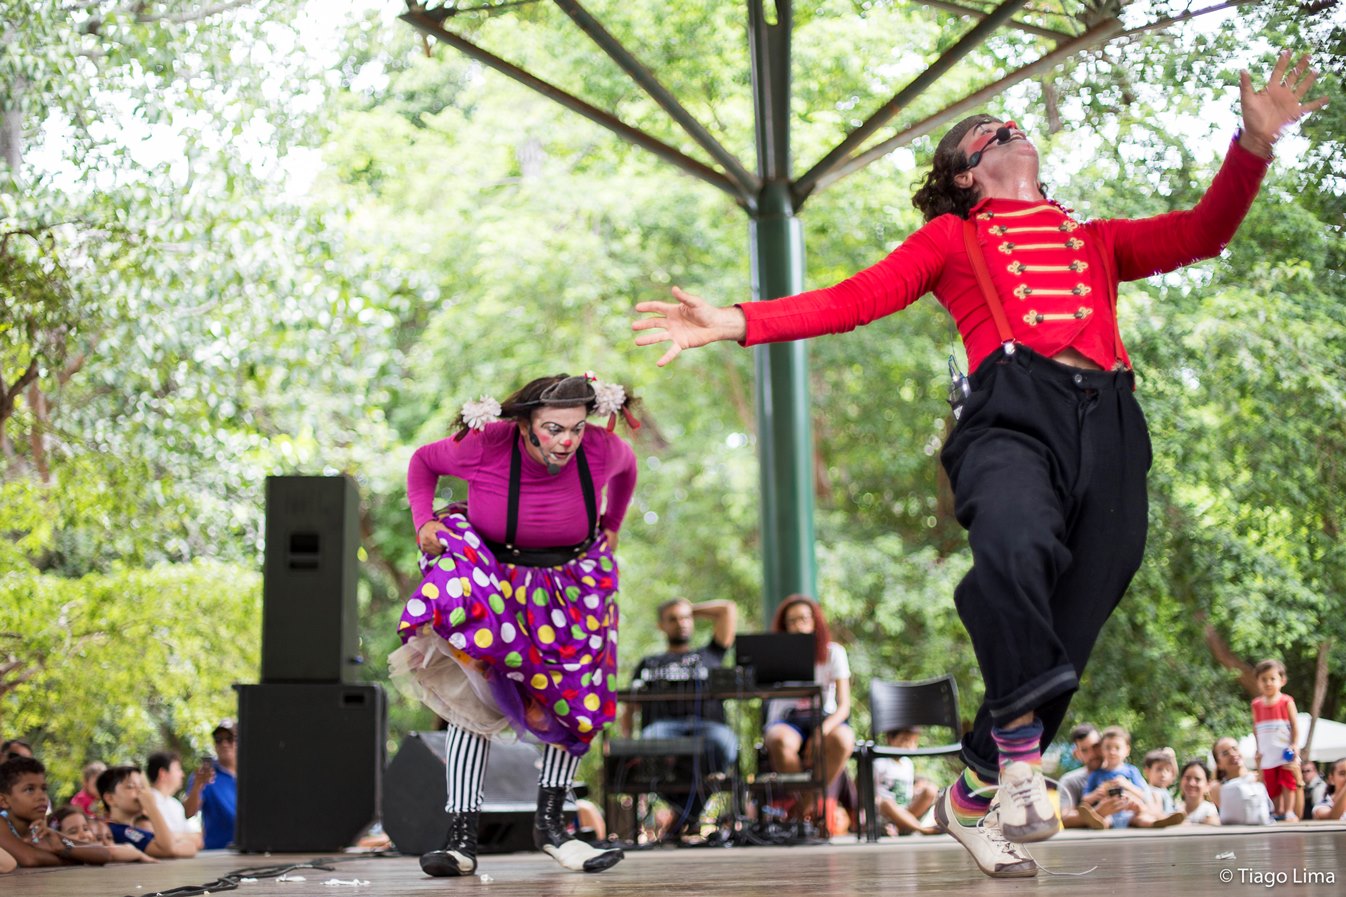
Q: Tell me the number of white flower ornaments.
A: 2